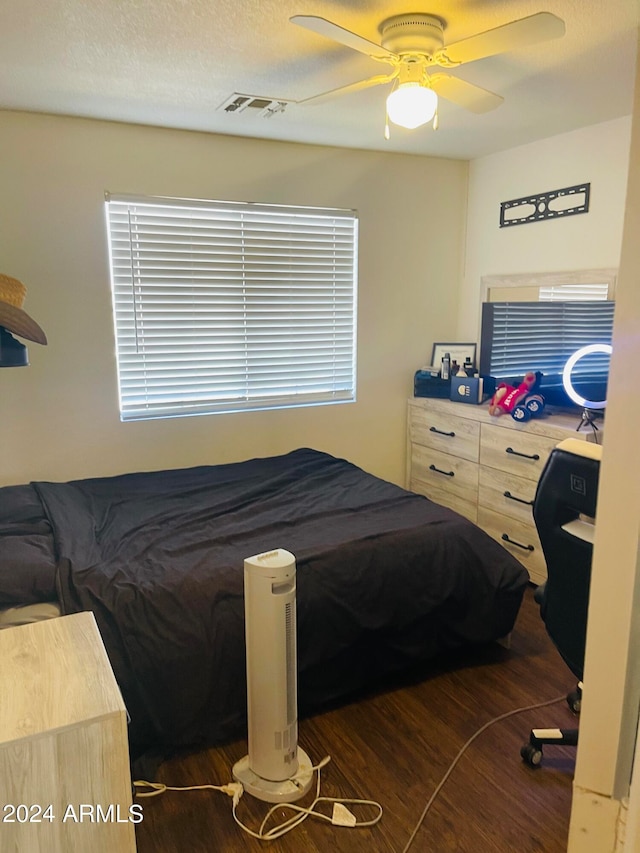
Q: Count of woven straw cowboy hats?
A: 1